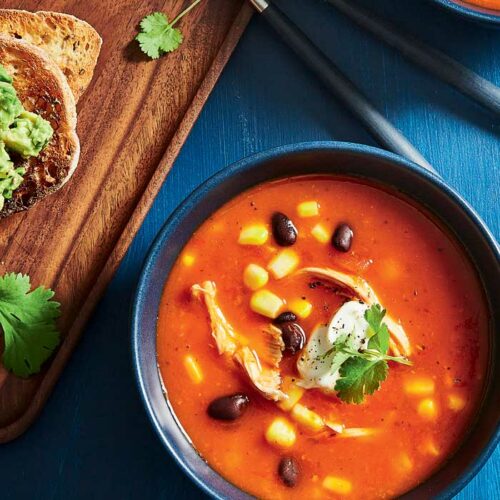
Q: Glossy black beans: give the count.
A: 6